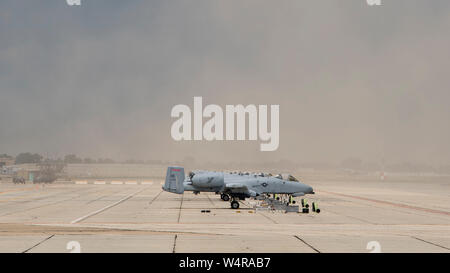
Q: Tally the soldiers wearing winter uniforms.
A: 0